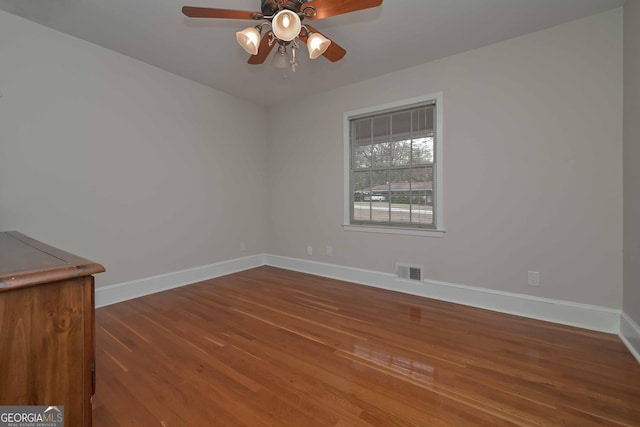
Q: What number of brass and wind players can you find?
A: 0